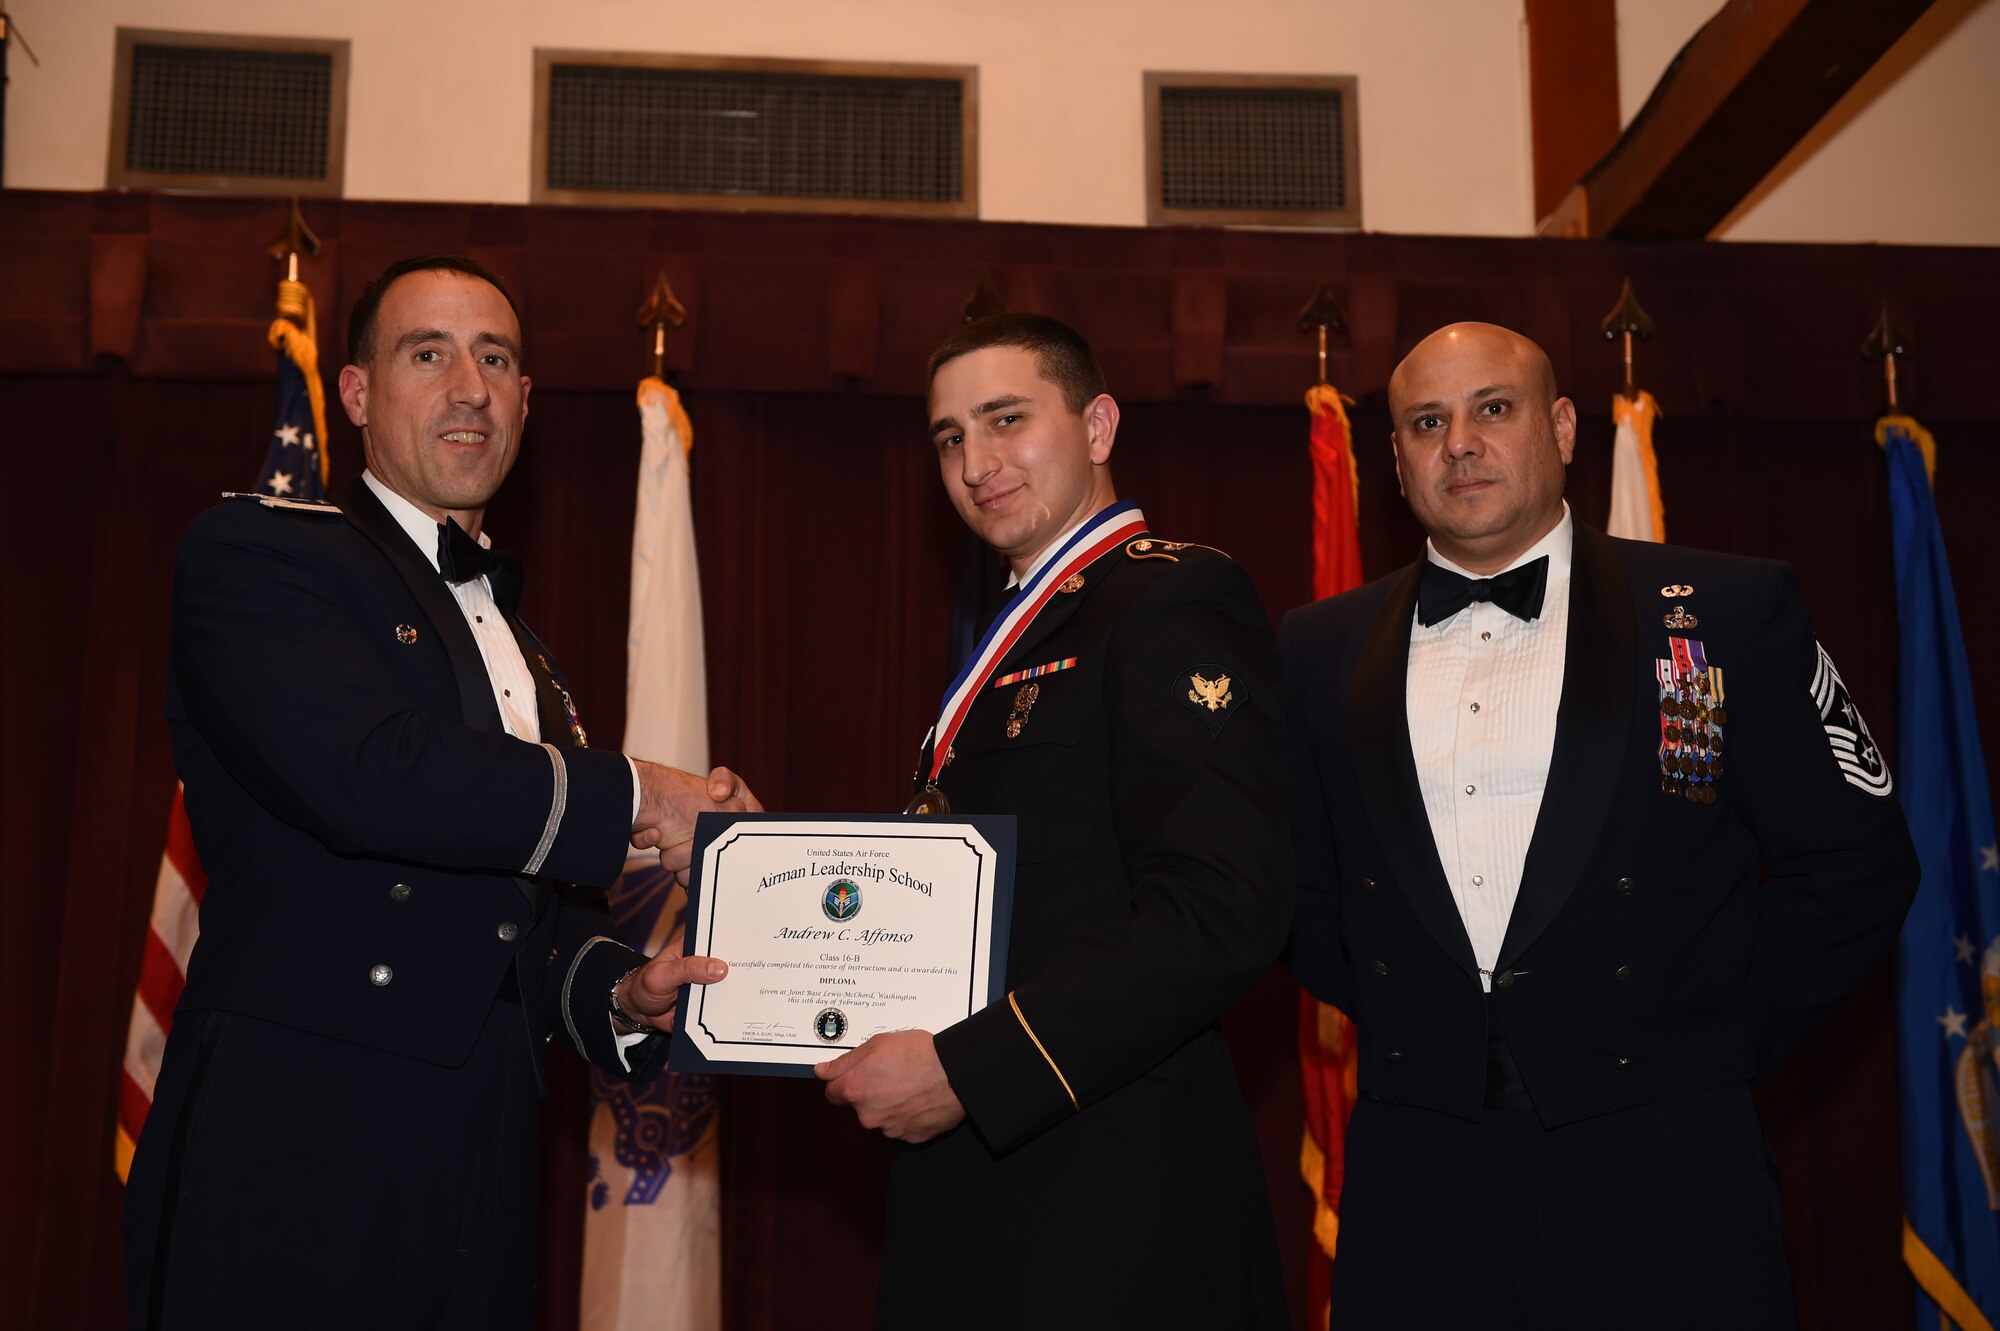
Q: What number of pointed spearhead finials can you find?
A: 6